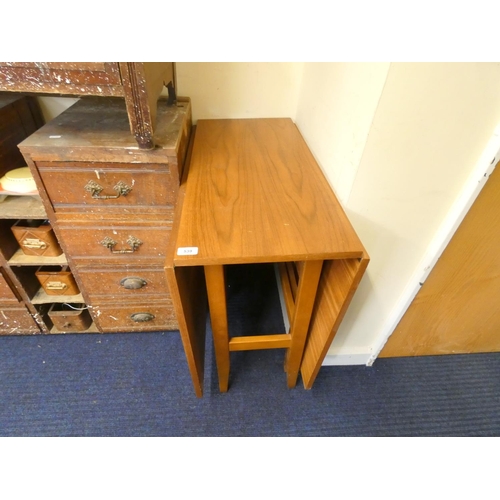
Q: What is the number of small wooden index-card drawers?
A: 3